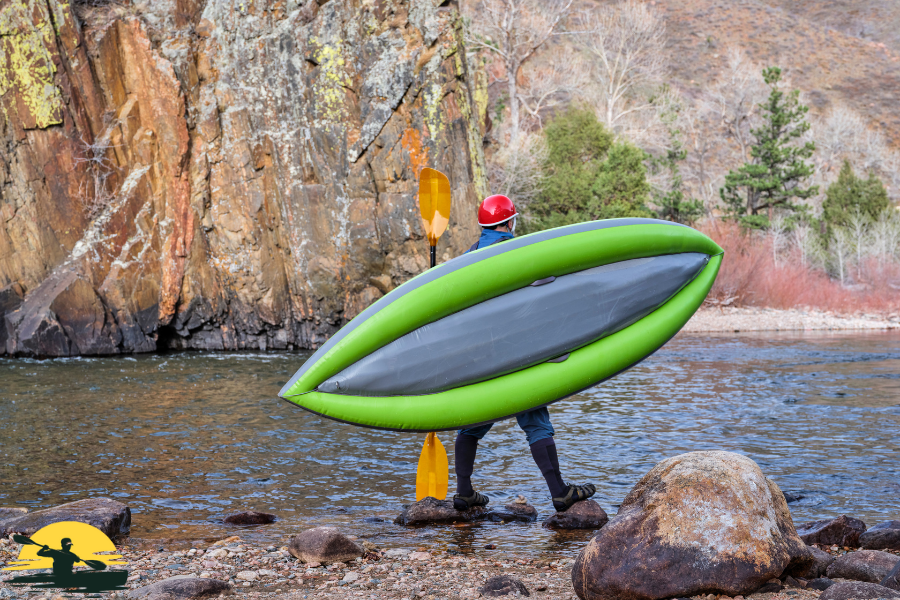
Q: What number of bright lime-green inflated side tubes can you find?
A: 2